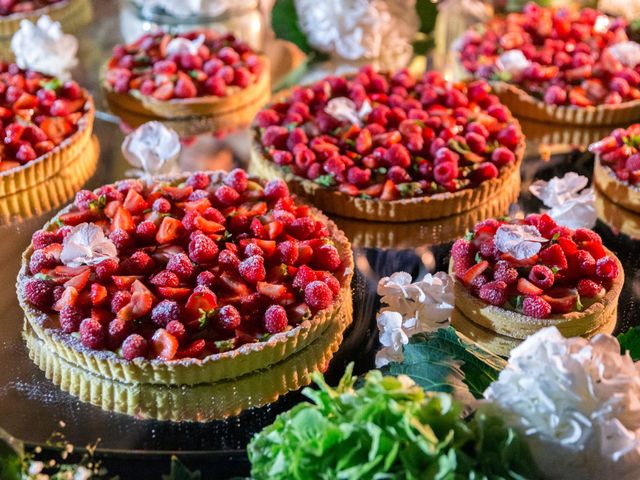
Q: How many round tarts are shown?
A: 8